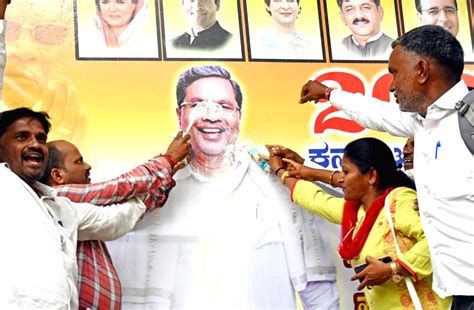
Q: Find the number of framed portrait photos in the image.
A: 5